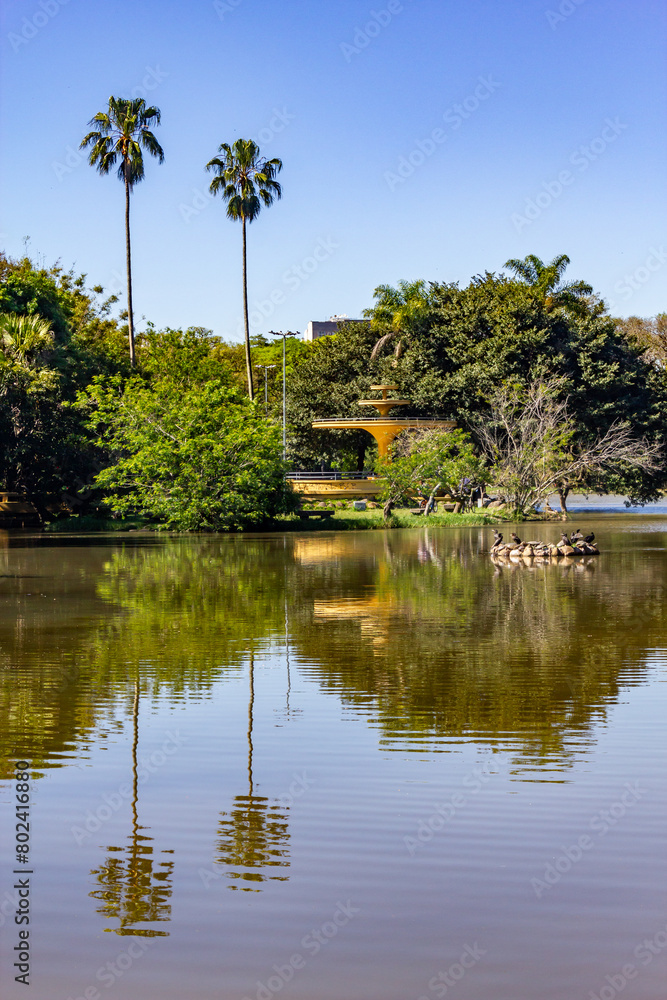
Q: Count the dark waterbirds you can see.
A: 6